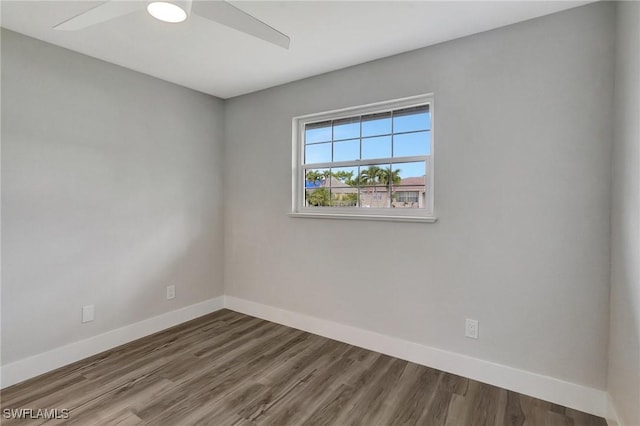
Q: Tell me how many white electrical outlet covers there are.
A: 3